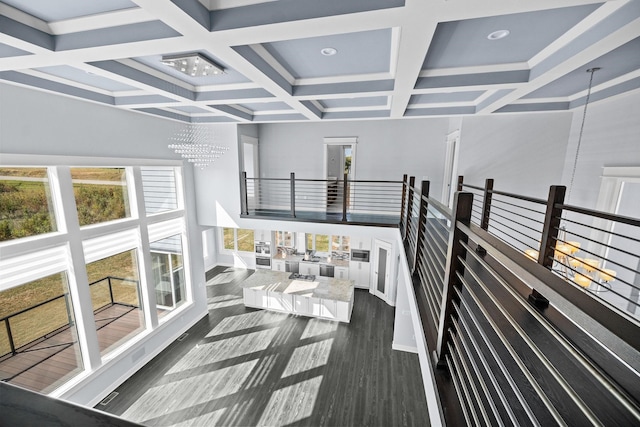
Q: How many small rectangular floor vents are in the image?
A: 2